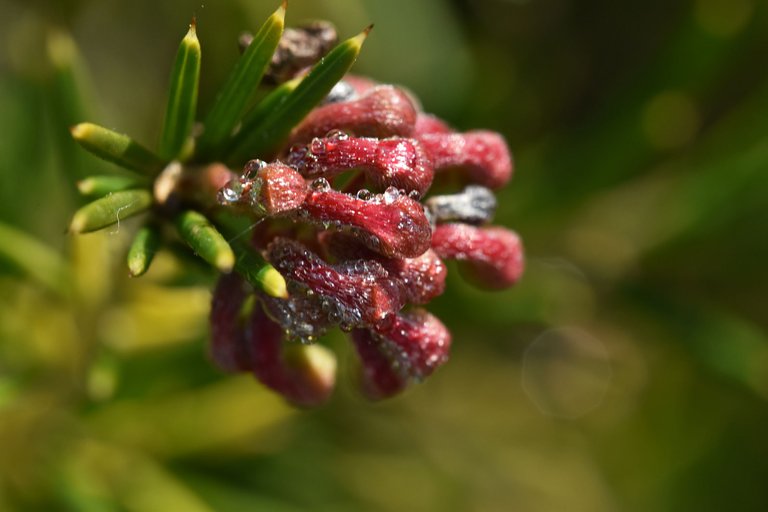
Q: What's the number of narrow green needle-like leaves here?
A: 10